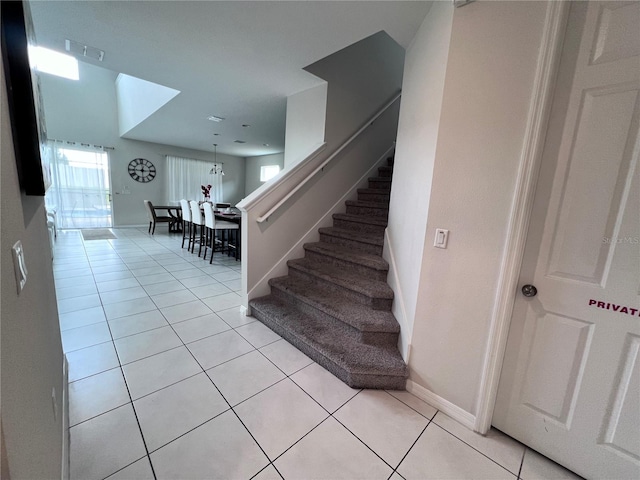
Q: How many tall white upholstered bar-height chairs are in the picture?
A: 3